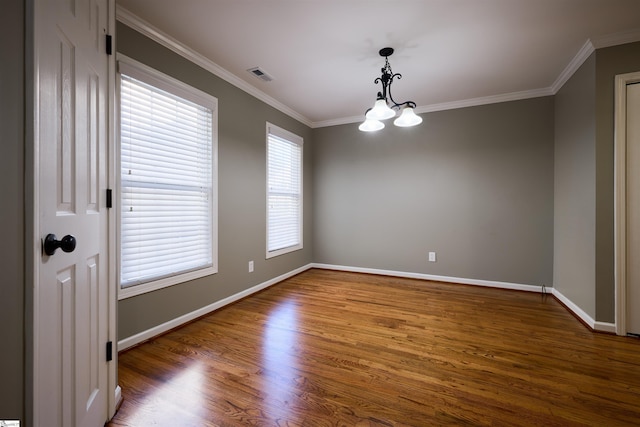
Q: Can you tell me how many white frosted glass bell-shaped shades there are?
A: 3